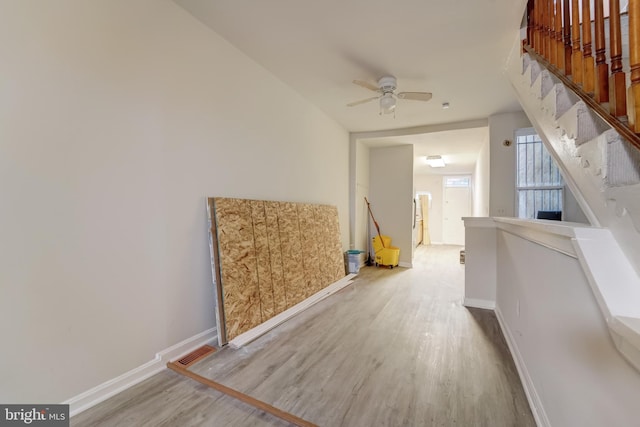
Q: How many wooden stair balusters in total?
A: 13